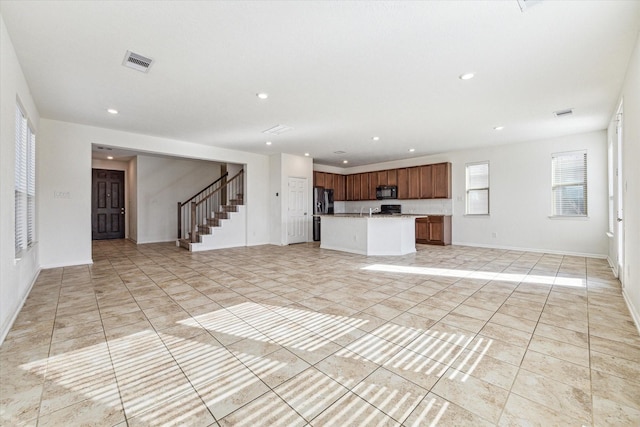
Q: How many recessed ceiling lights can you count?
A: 10